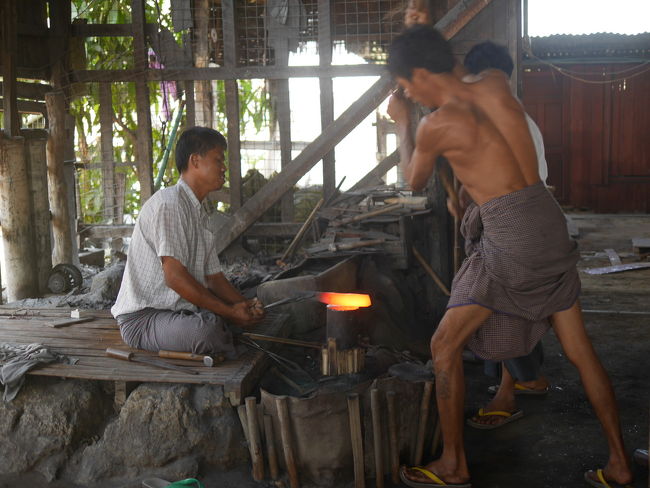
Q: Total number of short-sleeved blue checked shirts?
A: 1